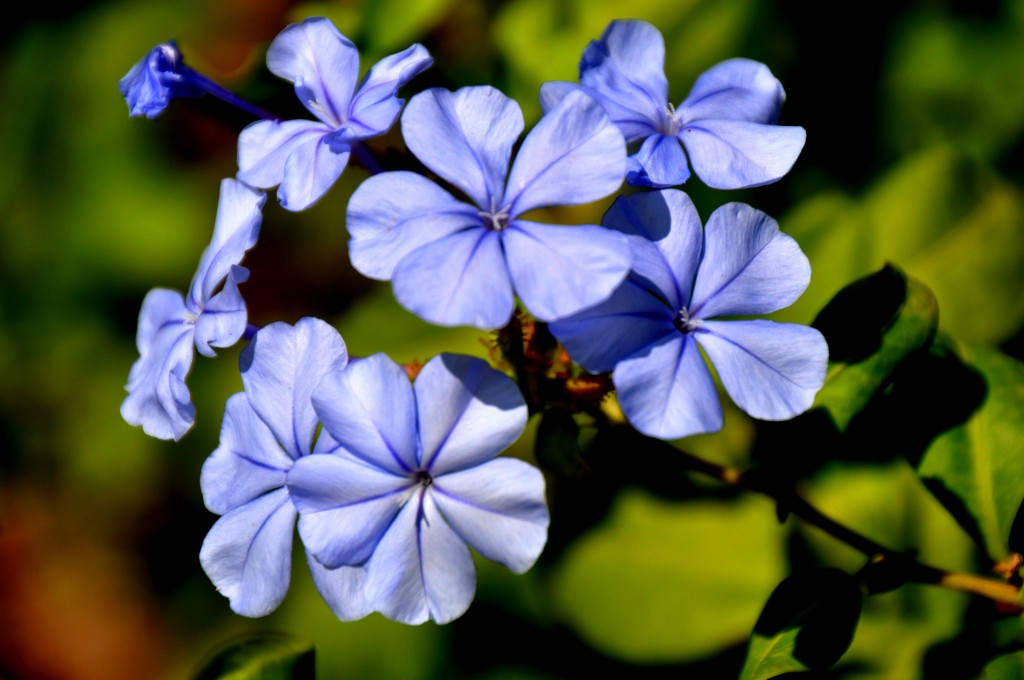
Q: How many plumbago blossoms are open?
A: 7